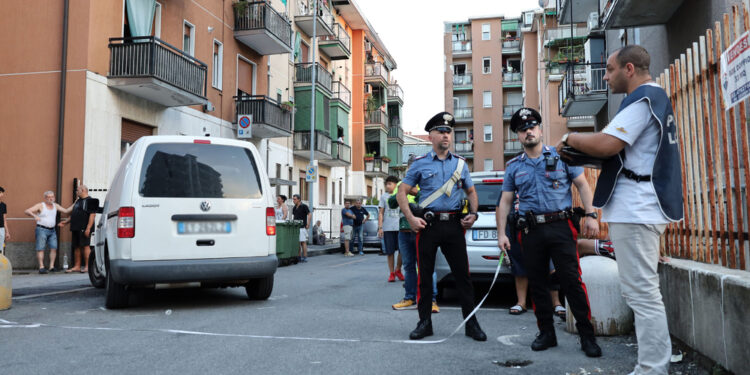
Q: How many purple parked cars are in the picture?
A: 0